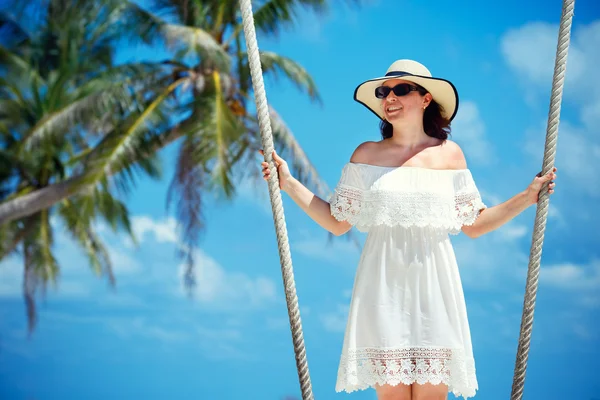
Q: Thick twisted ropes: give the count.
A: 2